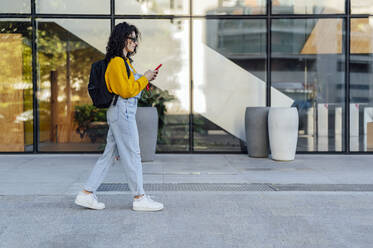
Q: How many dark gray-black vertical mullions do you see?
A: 5